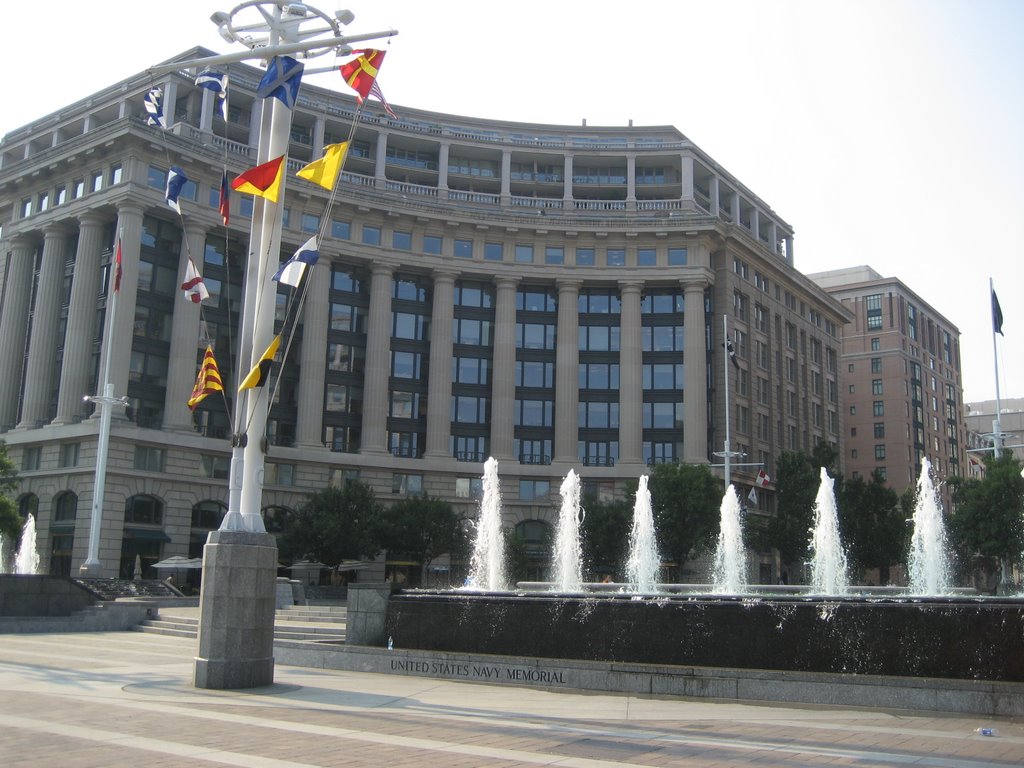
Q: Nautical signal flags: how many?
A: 12